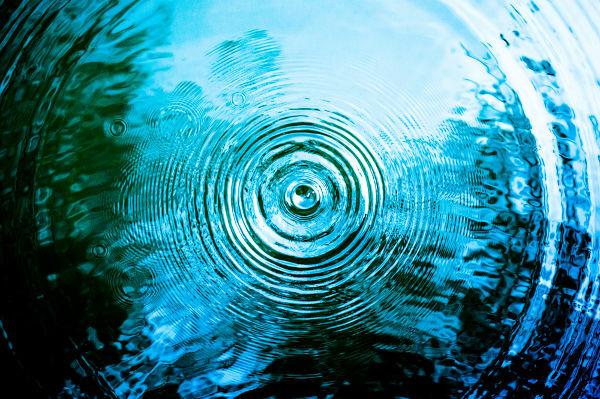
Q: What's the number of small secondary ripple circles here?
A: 5